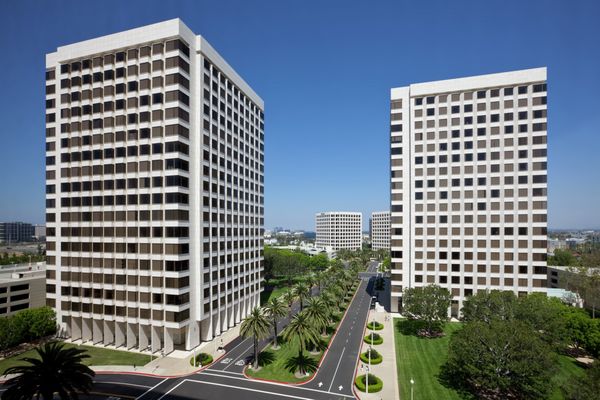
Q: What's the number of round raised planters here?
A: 5